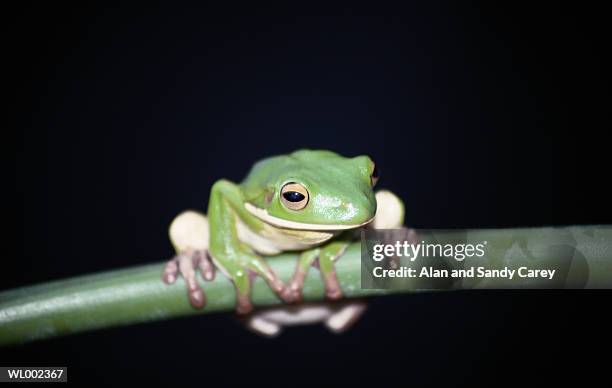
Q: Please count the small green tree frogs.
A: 1